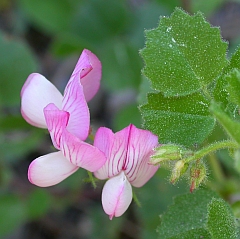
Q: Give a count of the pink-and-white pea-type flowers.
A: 3